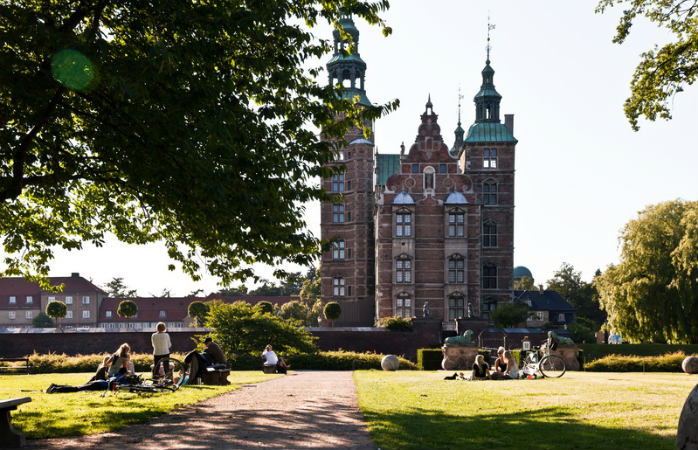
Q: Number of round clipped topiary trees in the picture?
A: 5